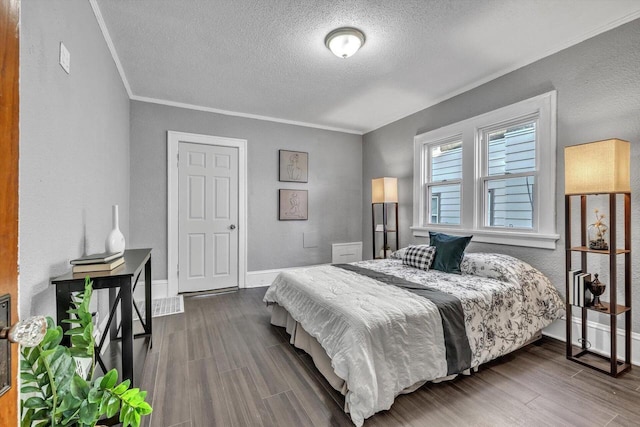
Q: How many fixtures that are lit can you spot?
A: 3